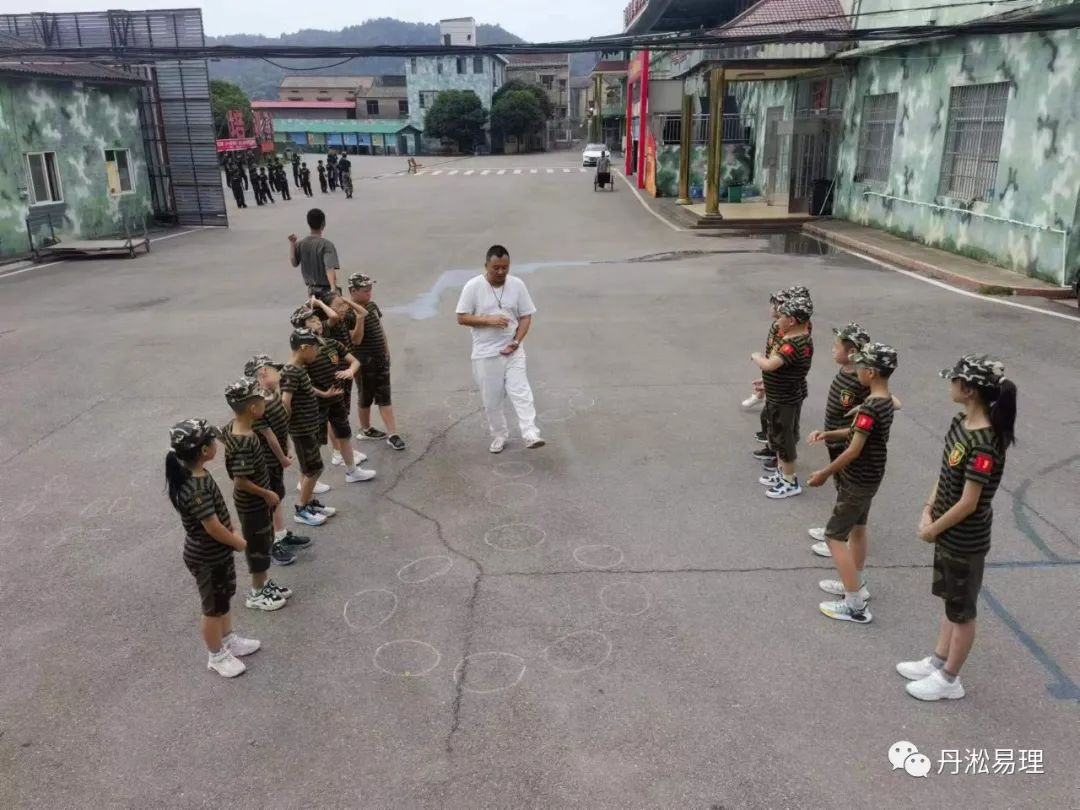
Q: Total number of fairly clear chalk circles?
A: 10